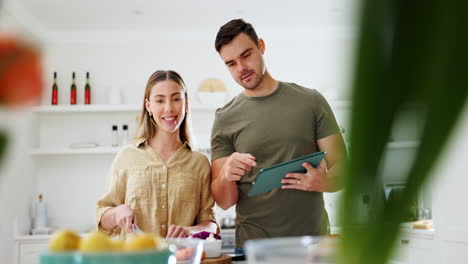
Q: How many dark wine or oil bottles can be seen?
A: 3